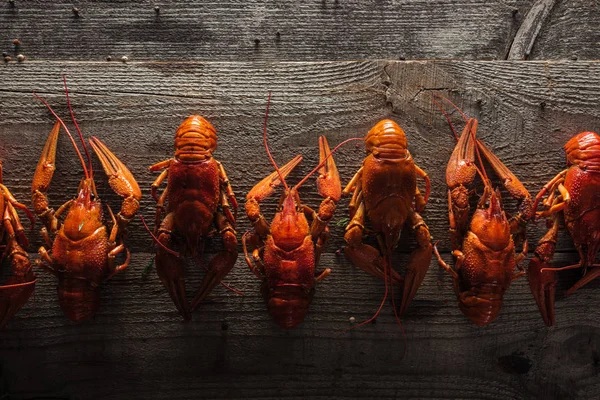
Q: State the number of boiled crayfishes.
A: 7